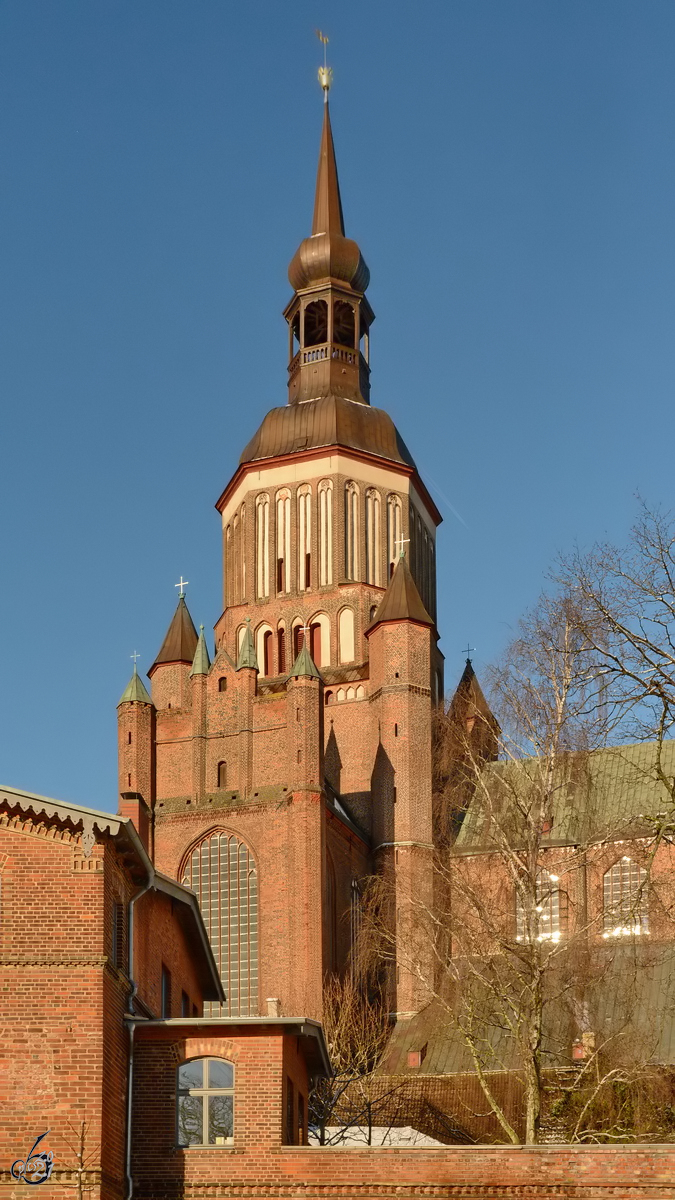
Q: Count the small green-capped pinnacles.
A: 4